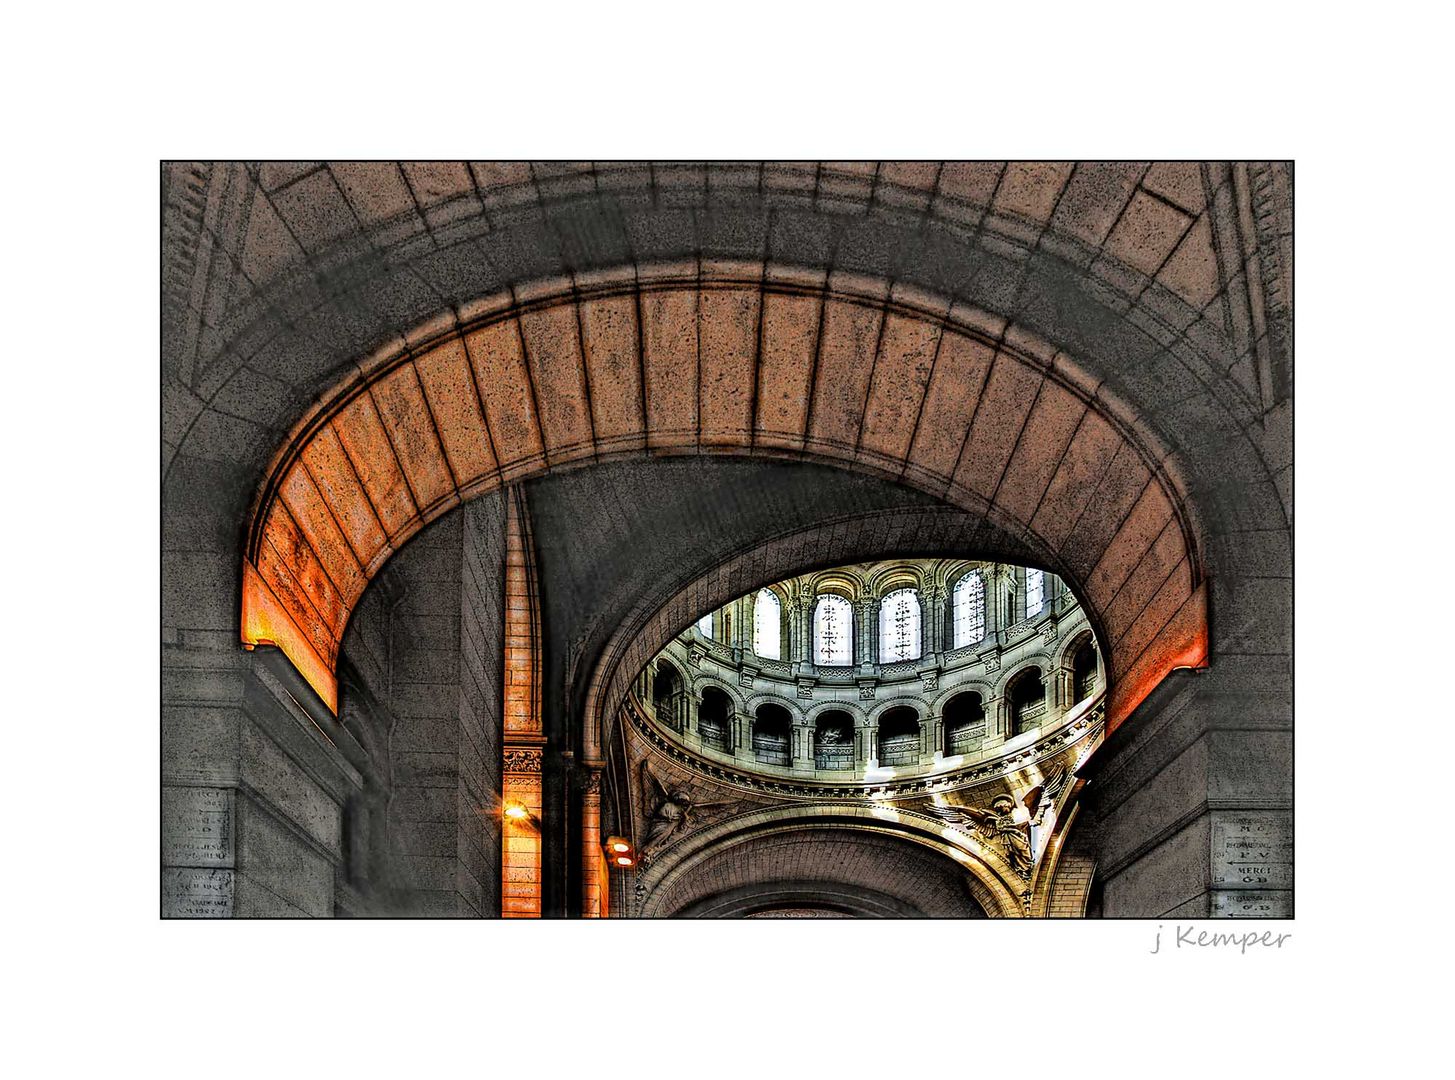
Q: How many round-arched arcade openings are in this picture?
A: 8